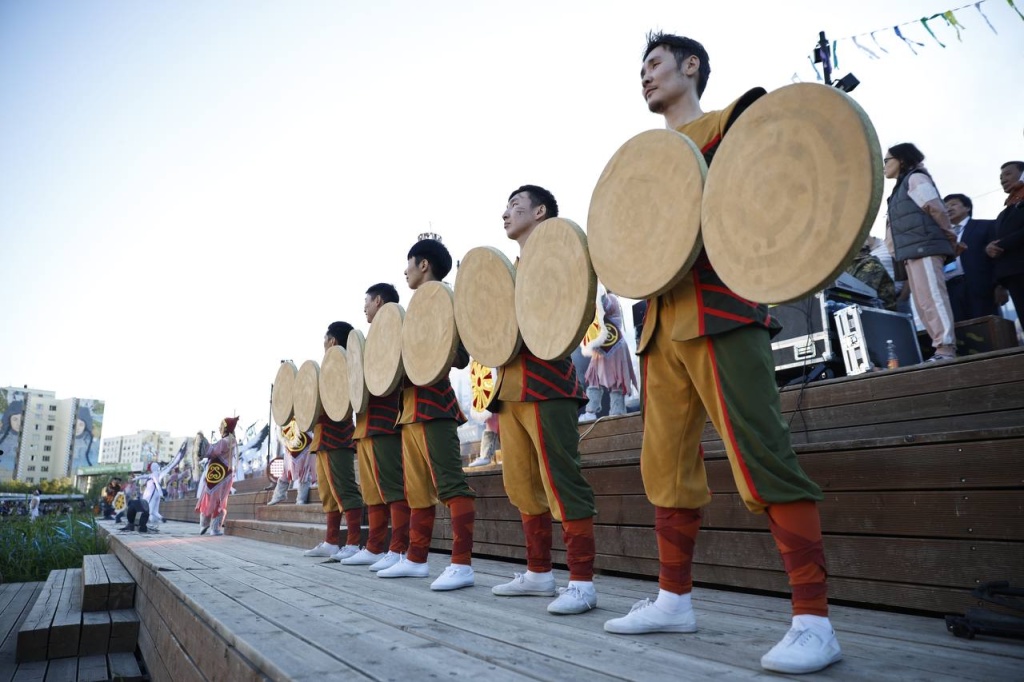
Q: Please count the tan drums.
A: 10